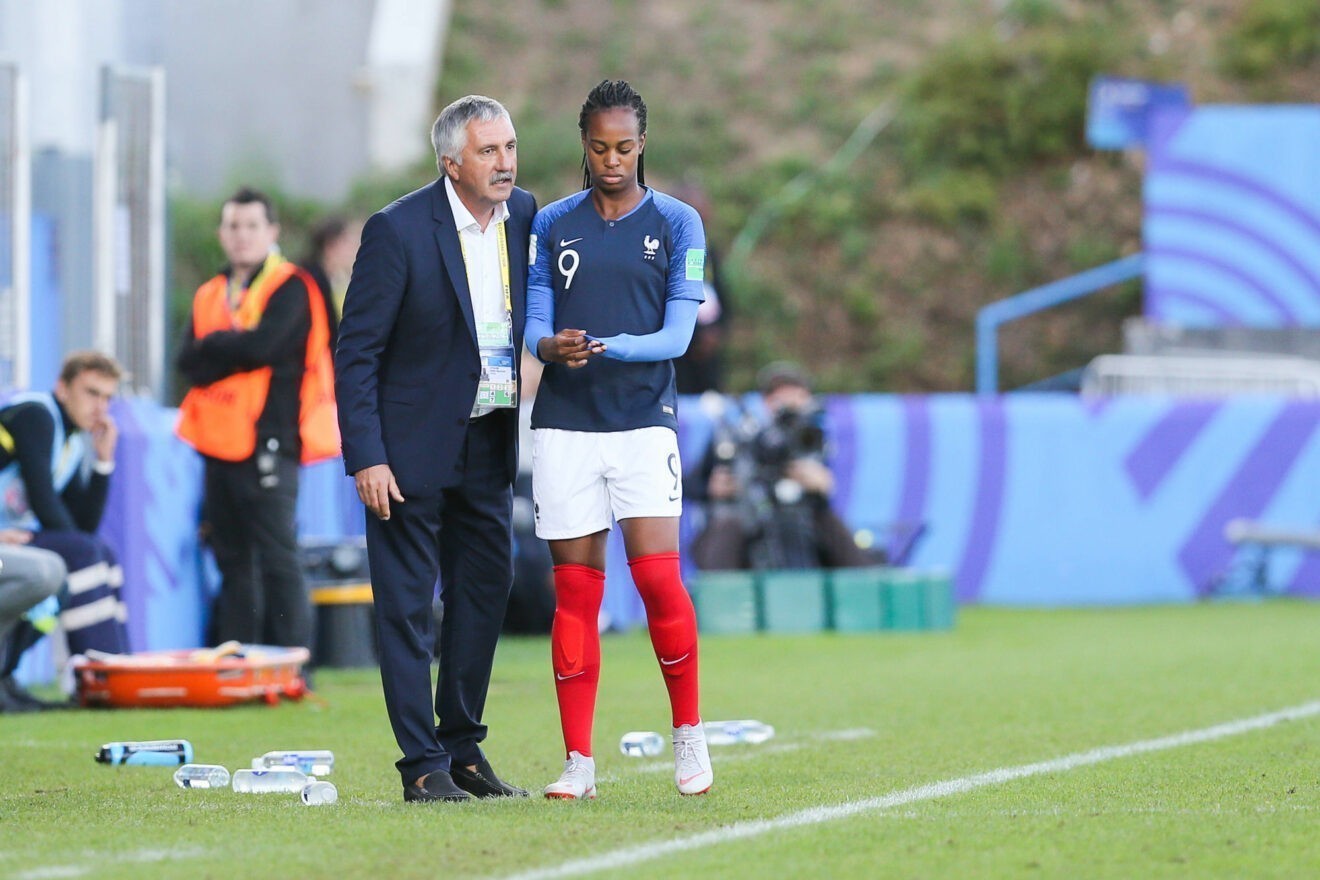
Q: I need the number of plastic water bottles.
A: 7